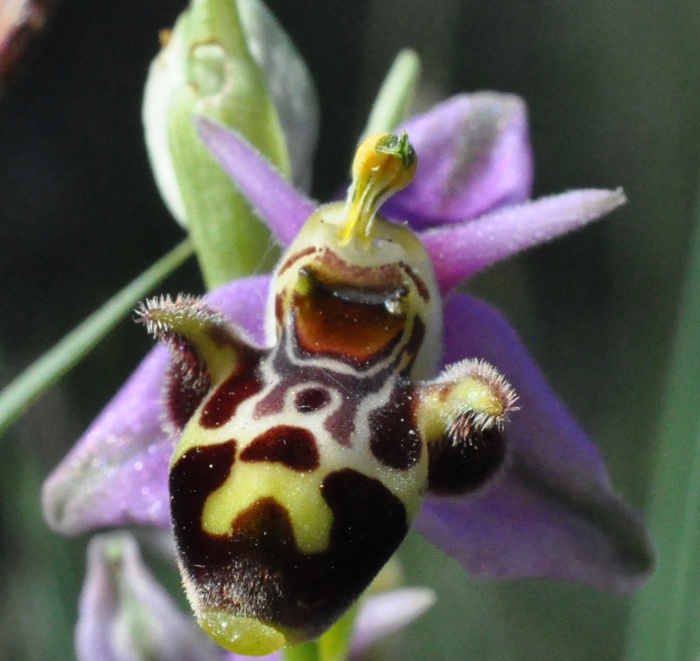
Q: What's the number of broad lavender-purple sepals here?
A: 3